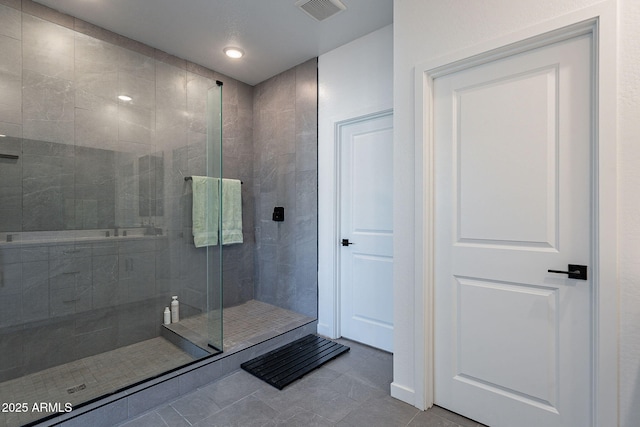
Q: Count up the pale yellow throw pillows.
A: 0